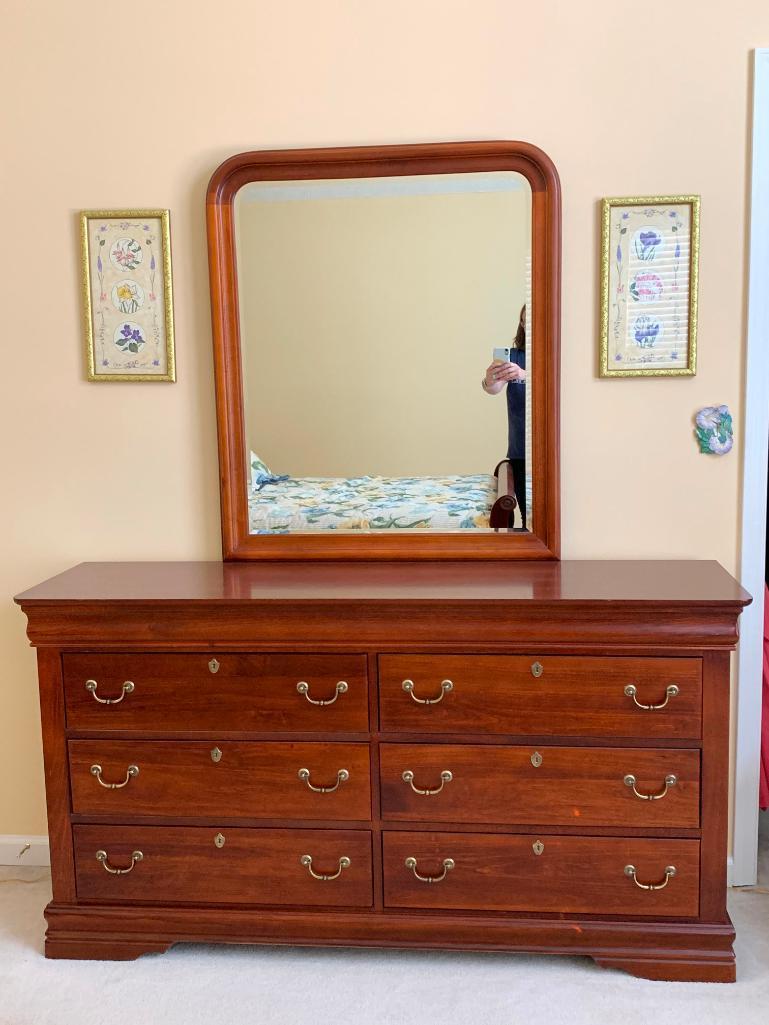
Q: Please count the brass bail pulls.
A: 12